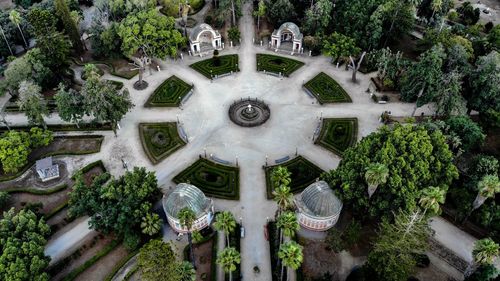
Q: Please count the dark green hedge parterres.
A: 8